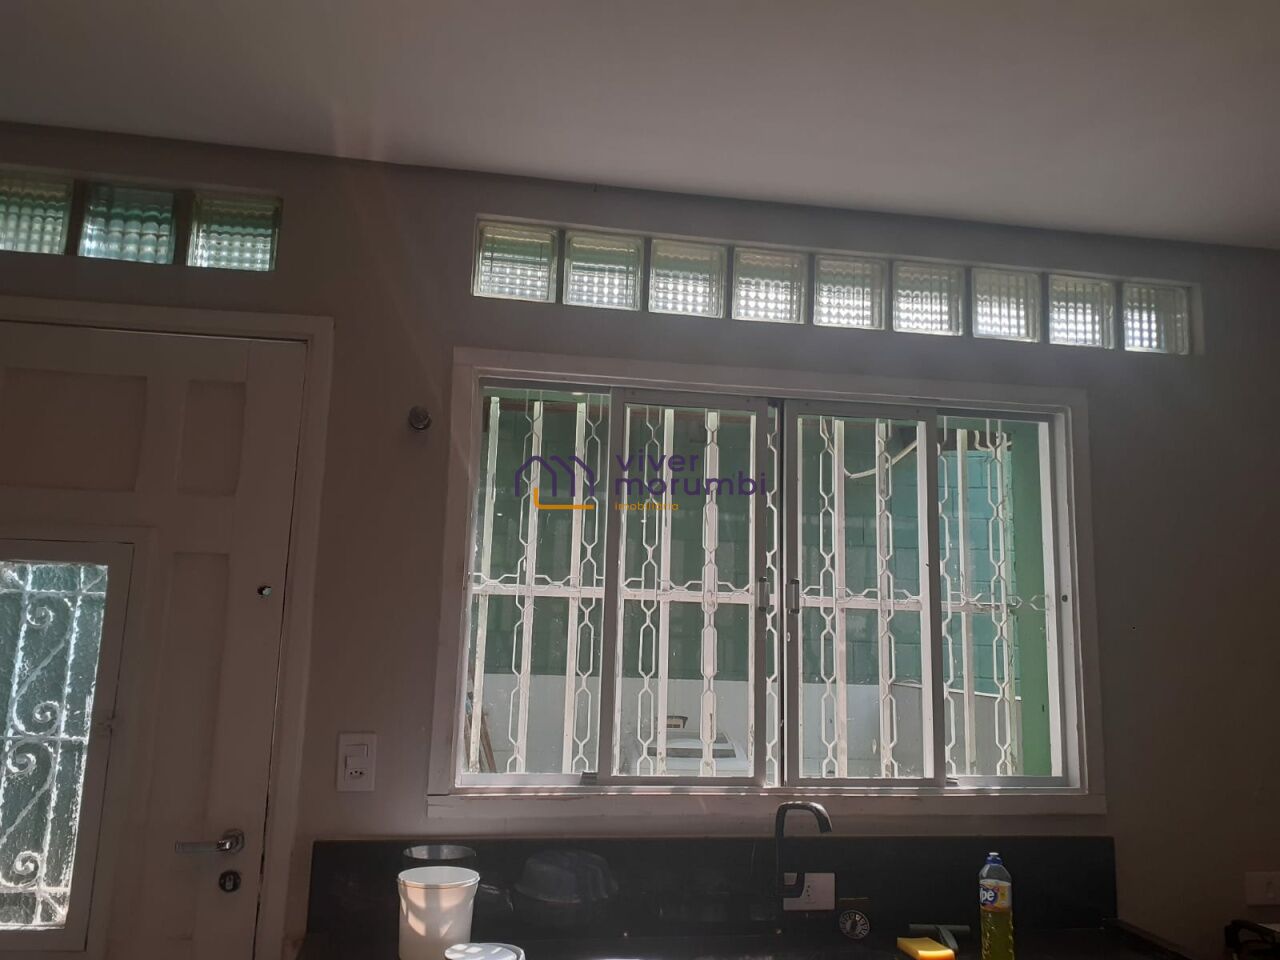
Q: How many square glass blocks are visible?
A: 12